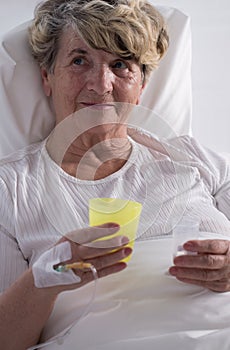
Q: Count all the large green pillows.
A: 0